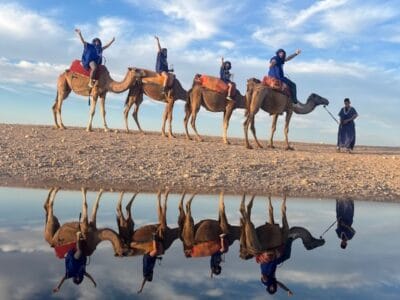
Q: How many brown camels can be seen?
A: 4